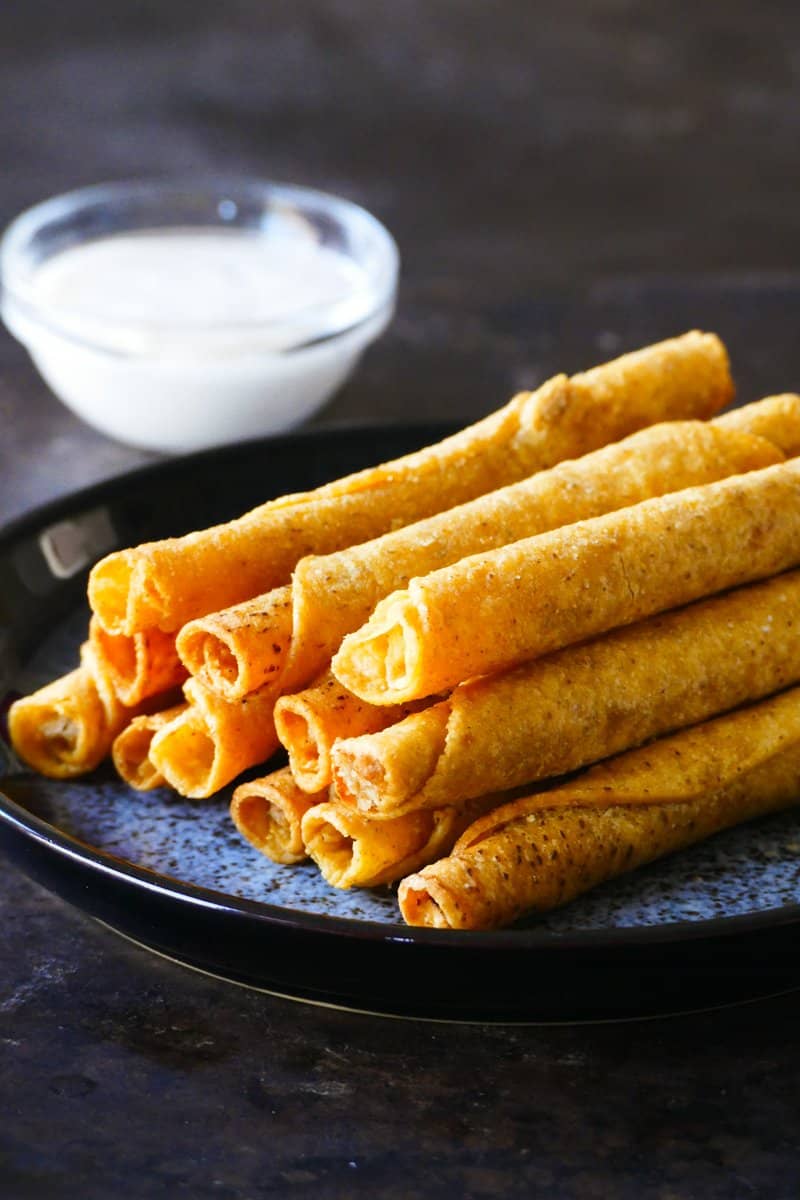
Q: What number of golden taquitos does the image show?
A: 12